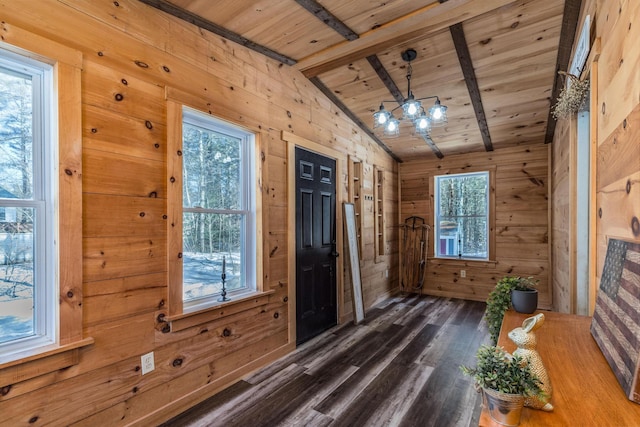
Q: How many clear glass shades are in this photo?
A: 5